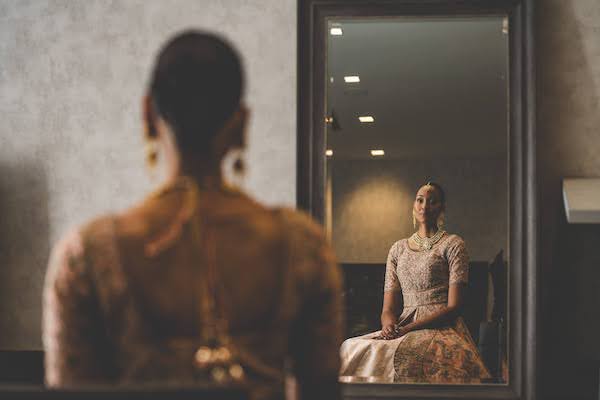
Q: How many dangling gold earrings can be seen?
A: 4